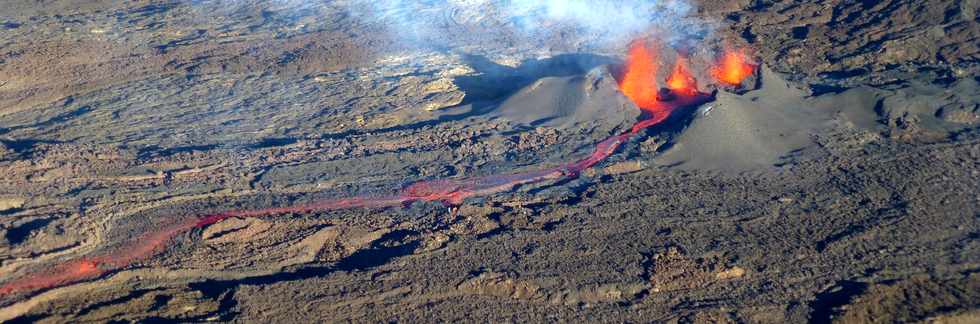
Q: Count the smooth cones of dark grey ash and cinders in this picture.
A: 2